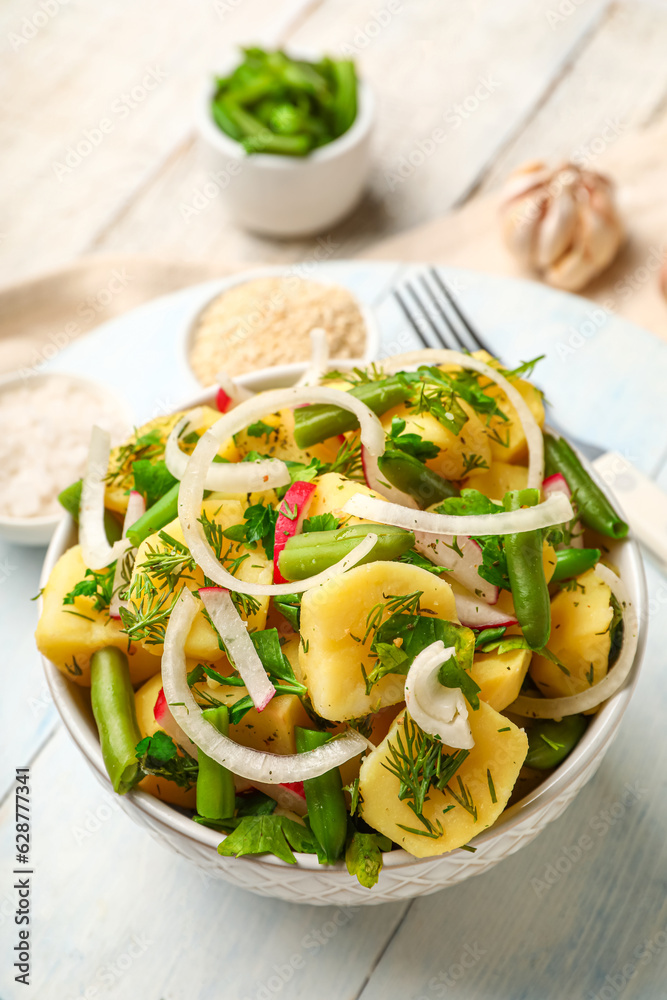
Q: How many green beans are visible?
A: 12